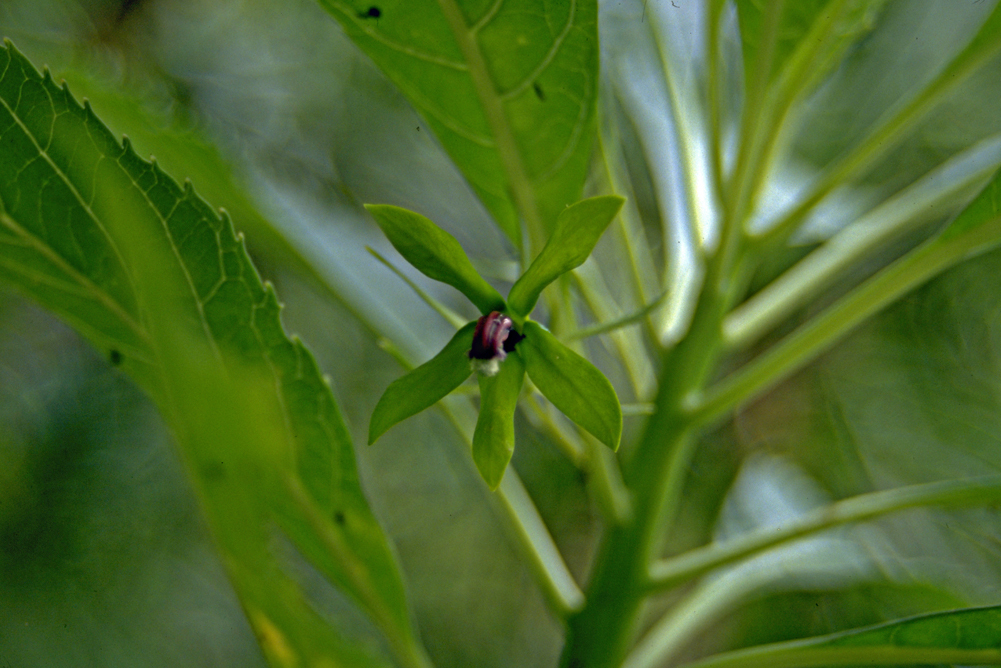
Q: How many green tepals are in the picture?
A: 5